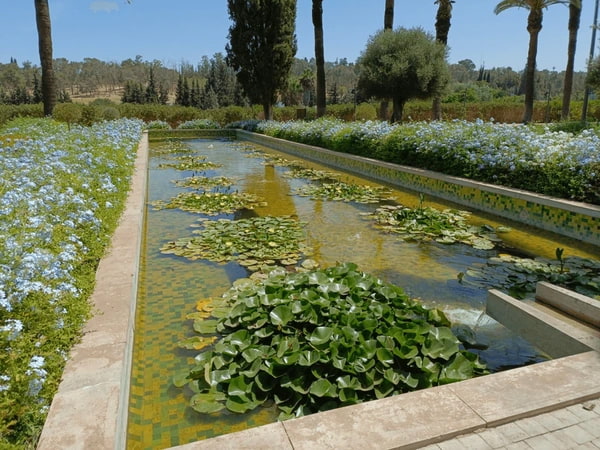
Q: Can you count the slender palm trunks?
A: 6